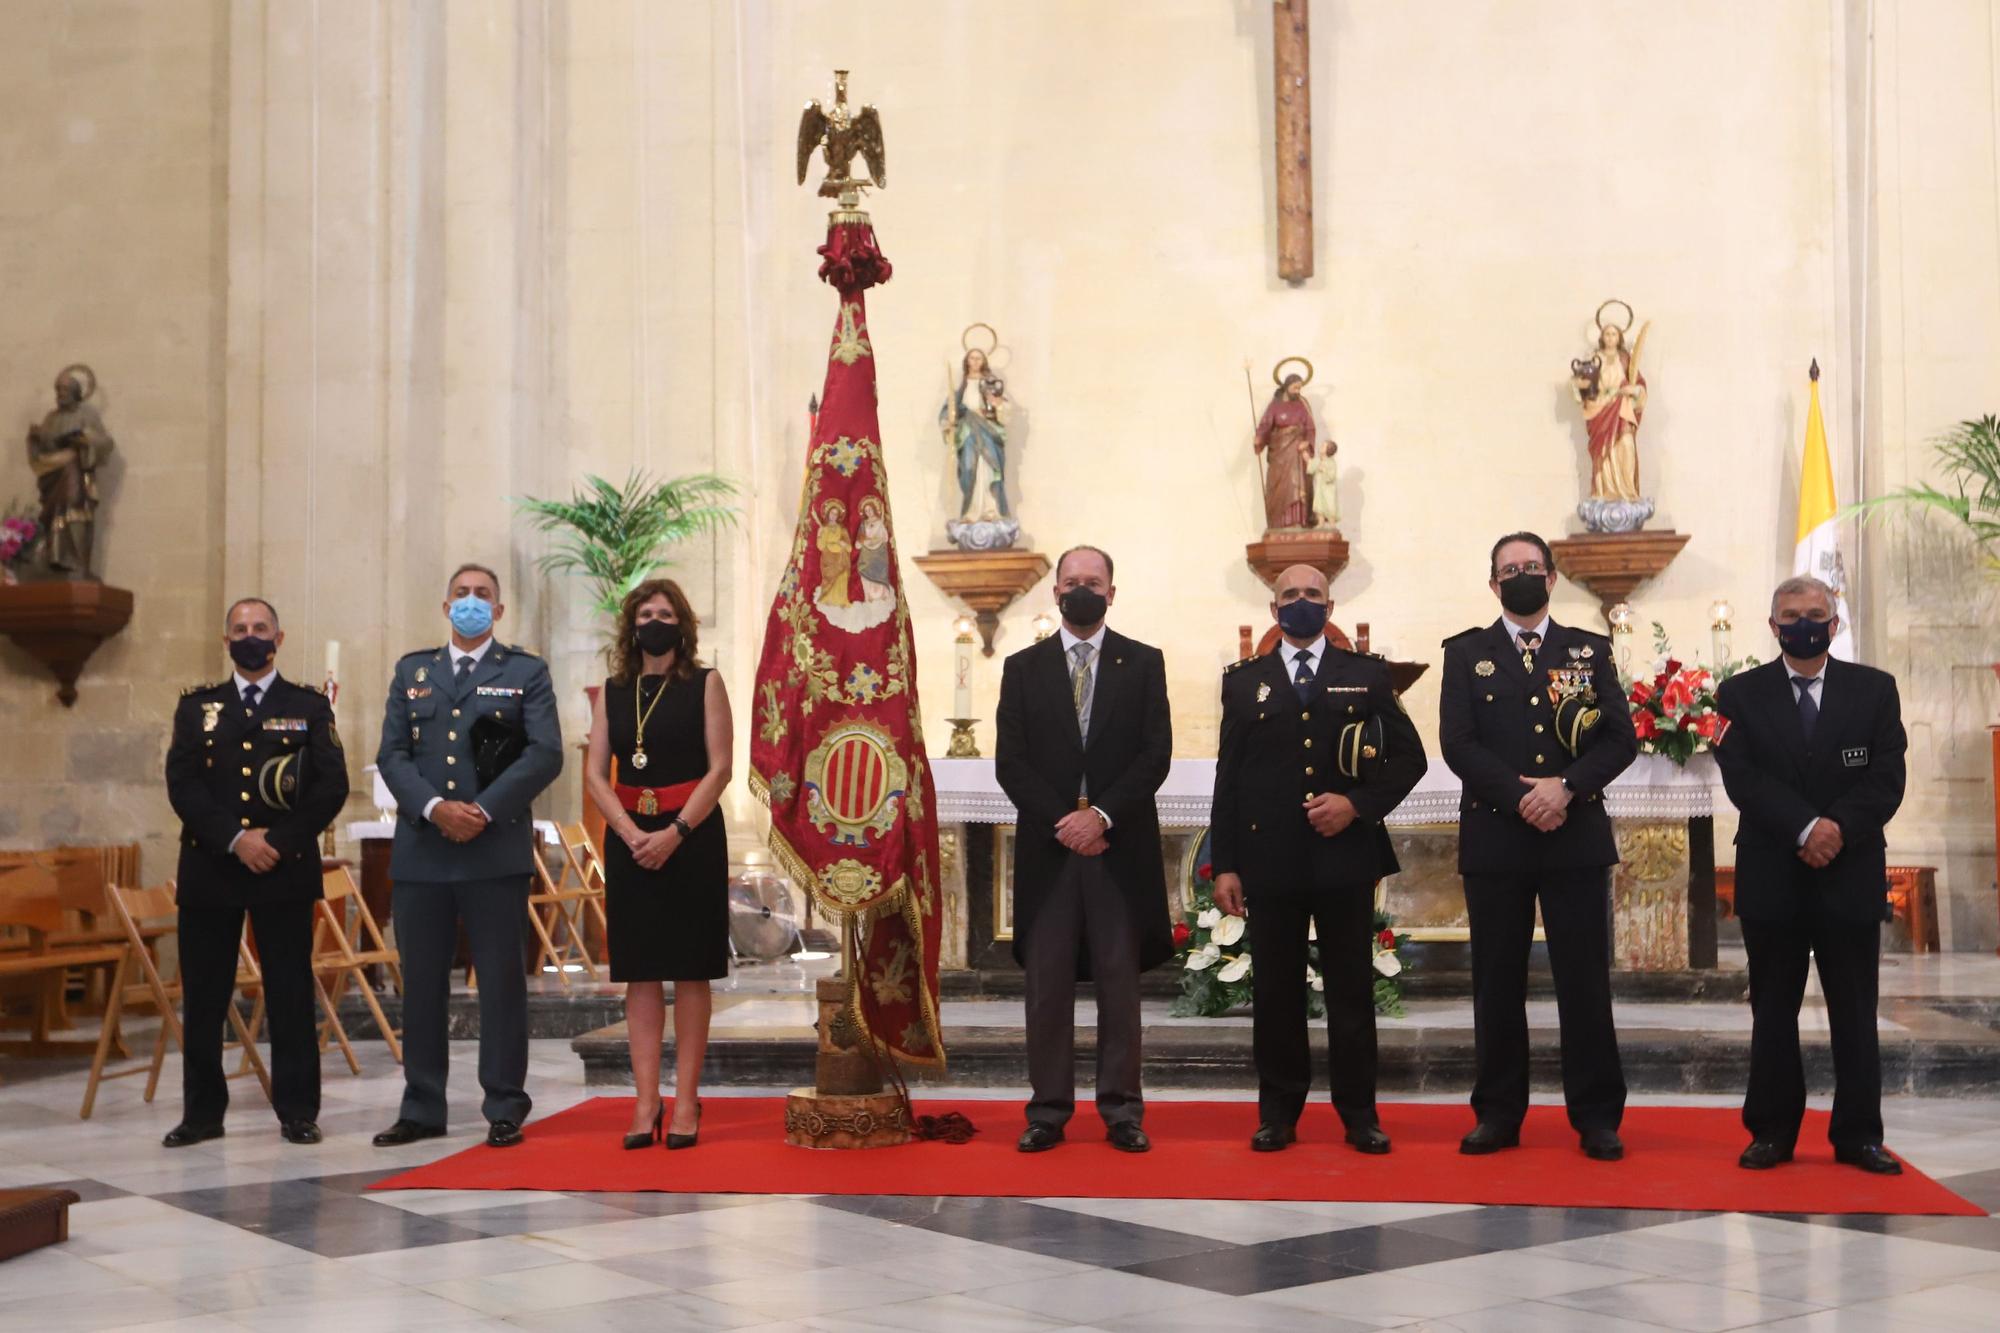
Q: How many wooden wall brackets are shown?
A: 4